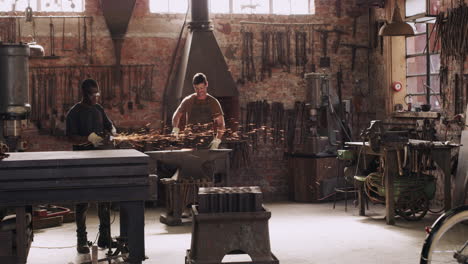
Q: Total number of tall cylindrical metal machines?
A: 2